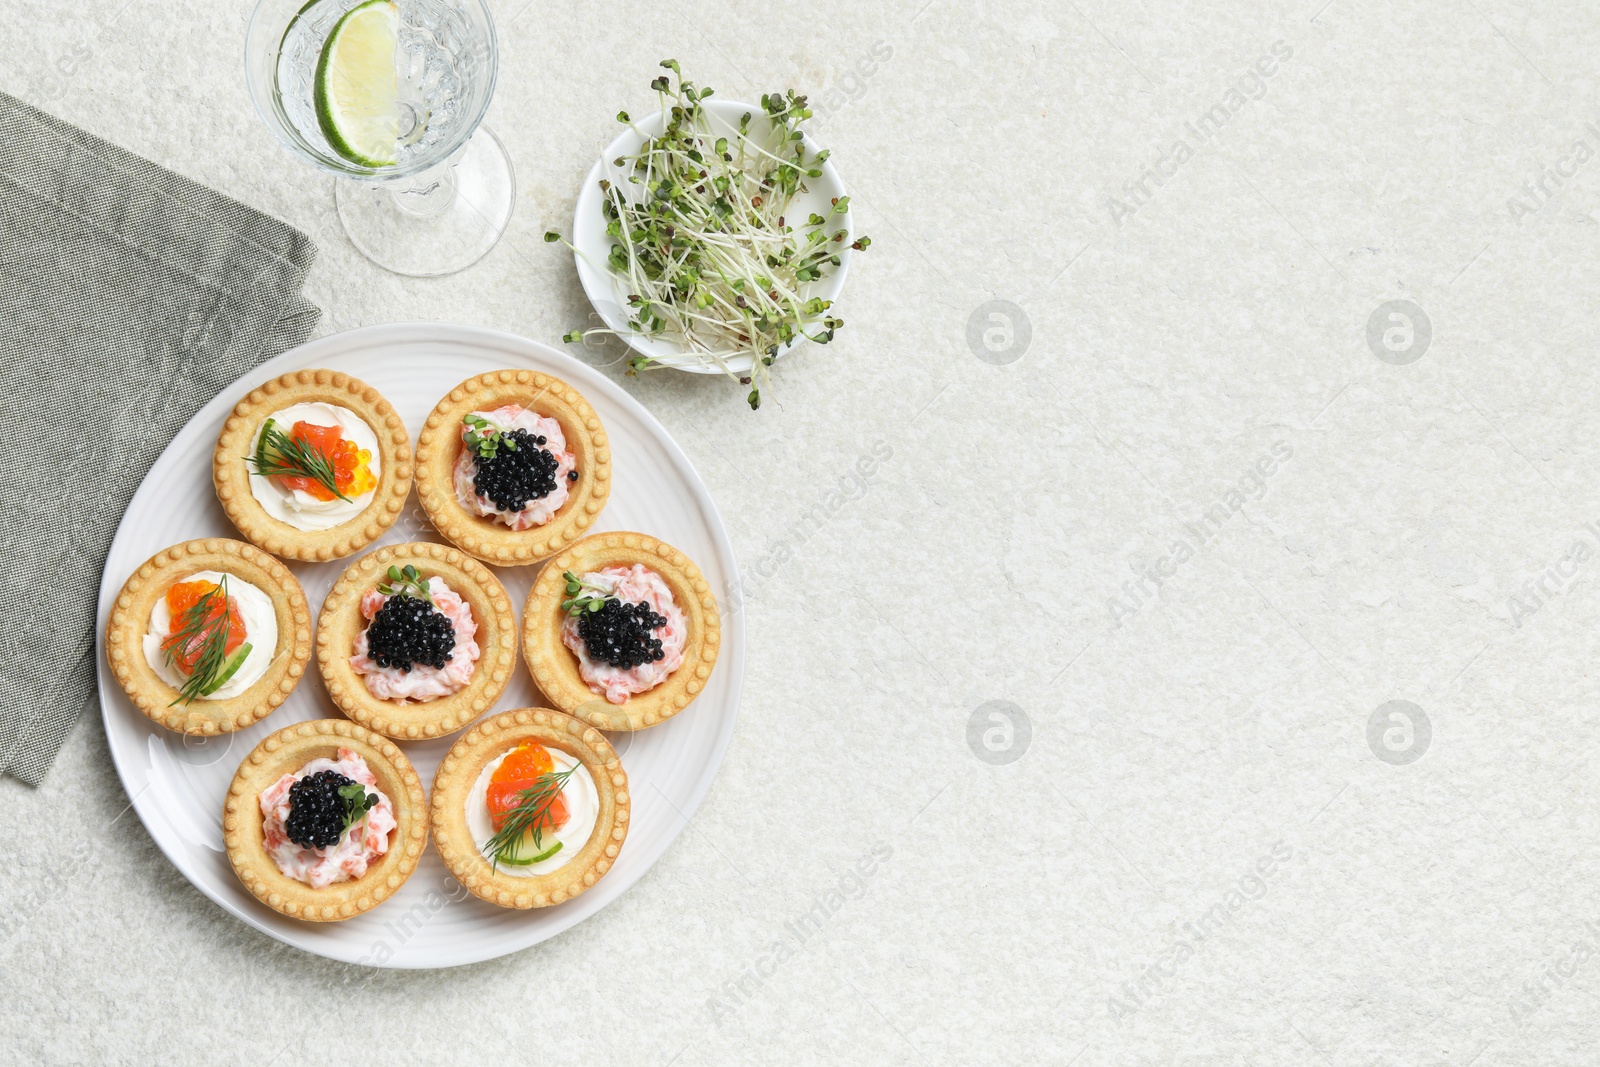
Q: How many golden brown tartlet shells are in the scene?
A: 7